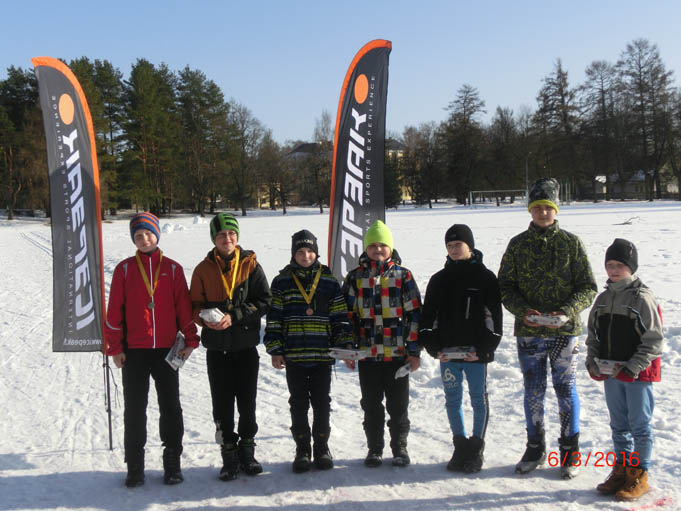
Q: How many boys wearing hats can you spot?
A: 7